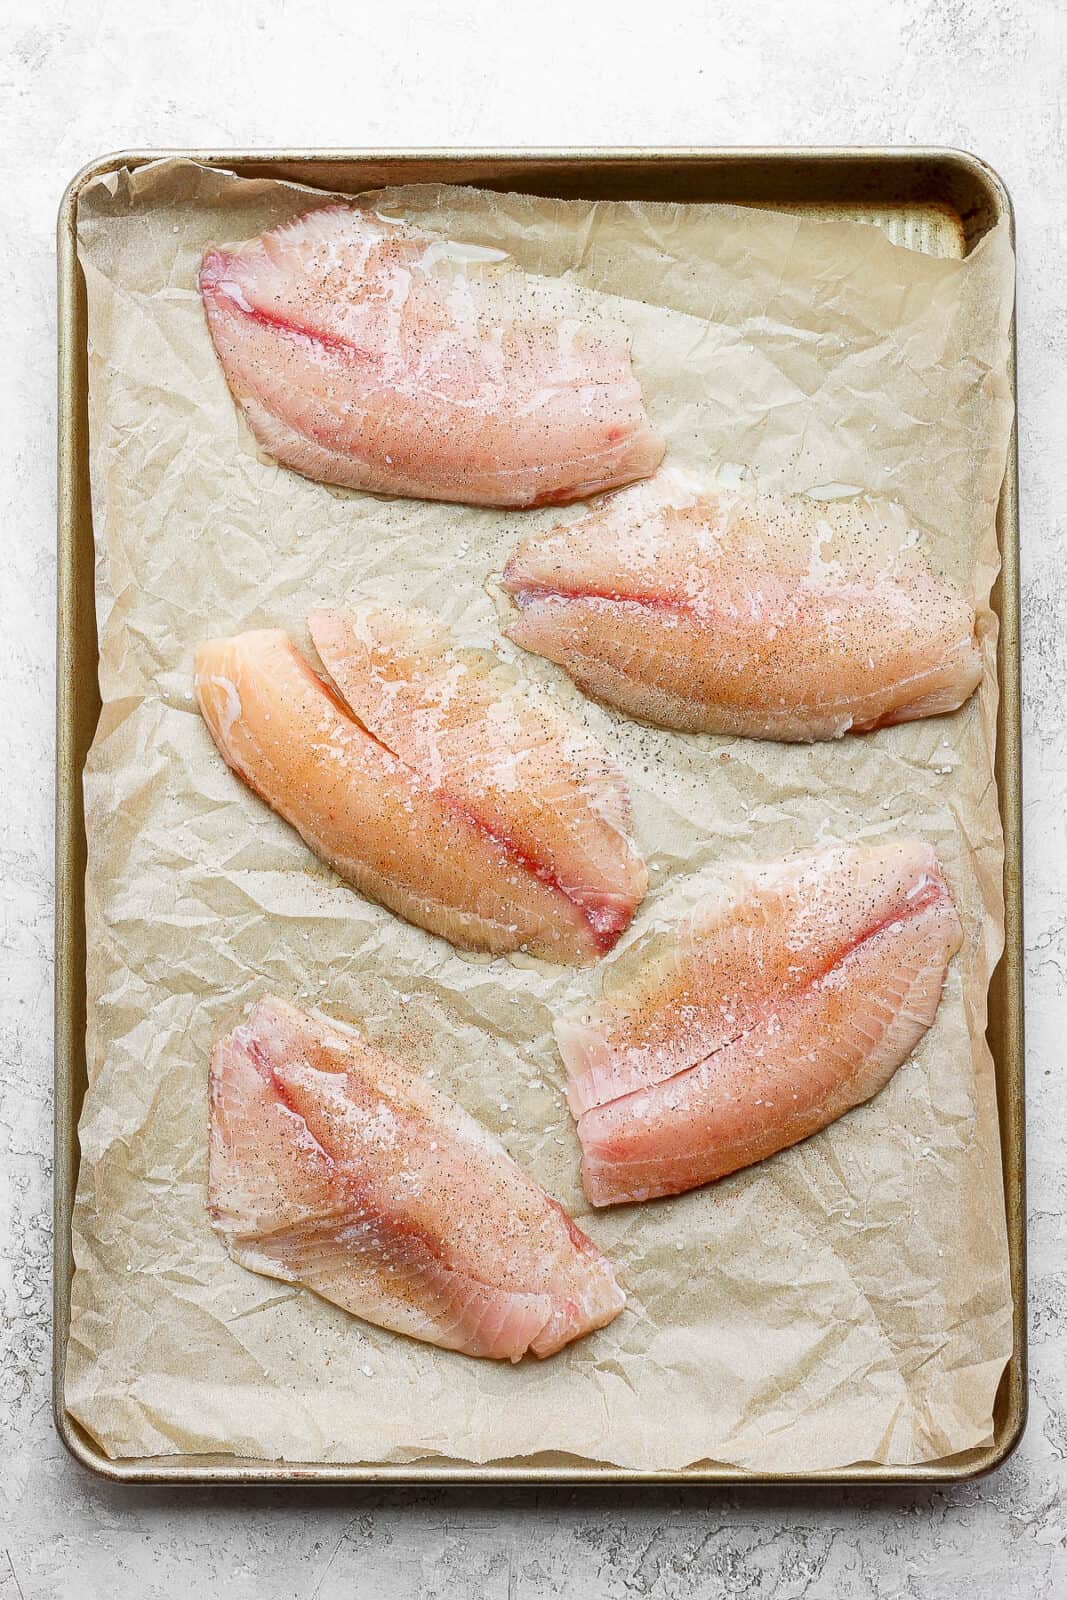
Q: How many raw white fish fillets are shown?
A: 5